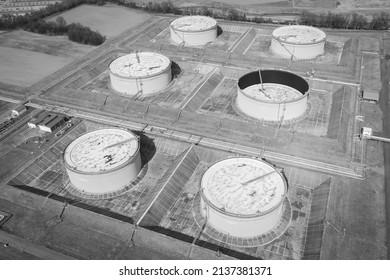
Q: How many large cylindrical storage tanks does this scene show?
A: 6